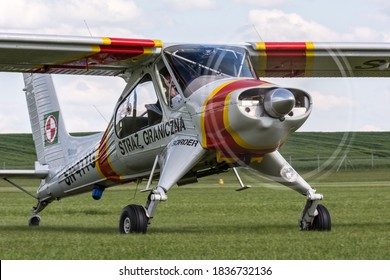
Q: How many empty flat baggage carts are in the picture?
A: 0